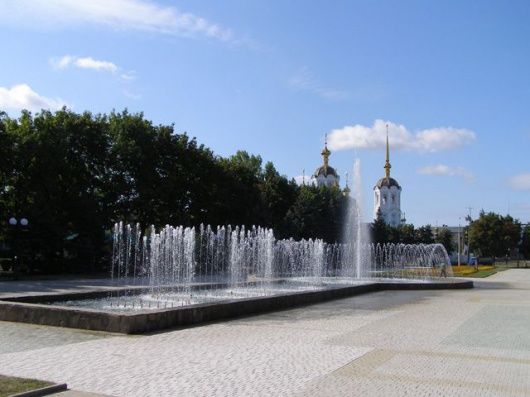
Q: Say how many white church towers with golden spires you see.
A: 2